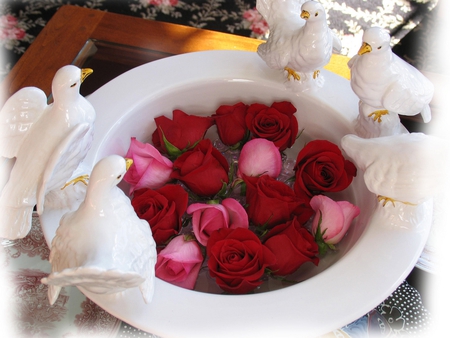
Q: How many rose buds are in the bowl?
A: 14